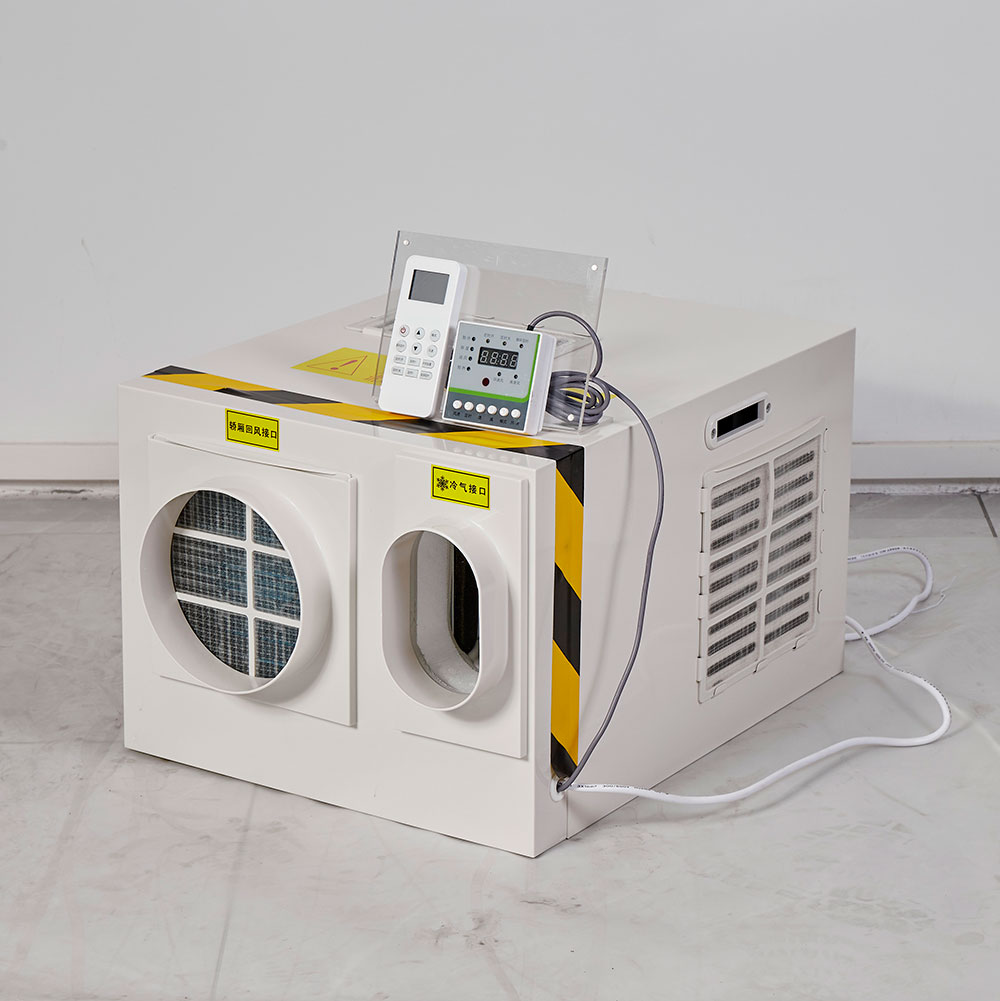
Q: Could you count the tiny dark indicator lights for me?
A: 9